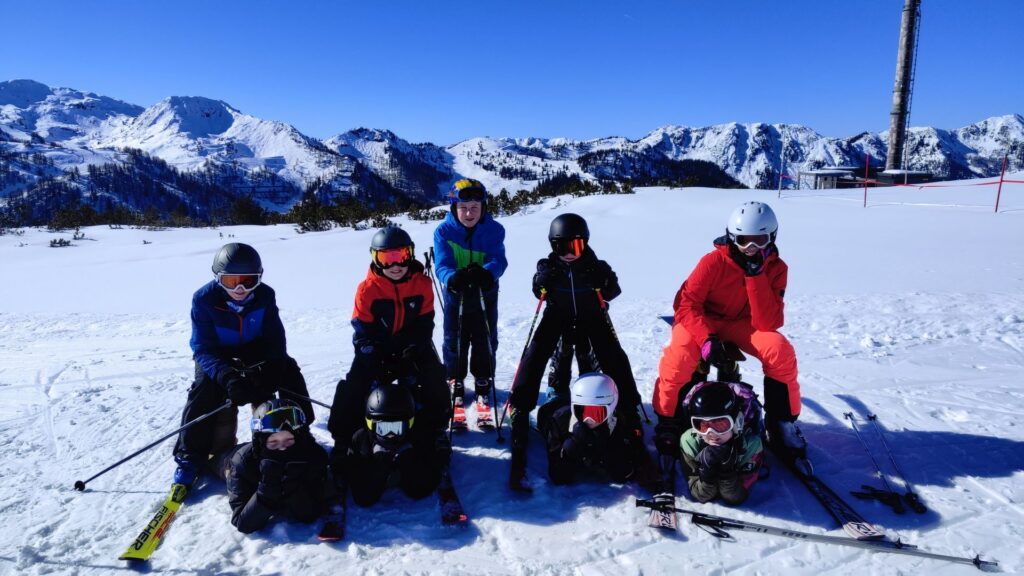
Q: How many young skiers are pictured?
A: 9